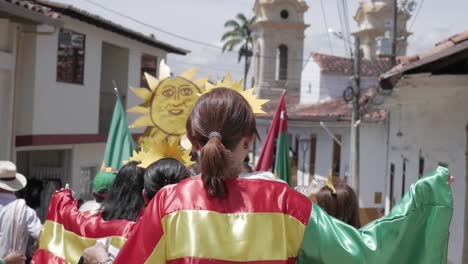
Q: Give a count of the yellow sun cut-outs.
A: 3